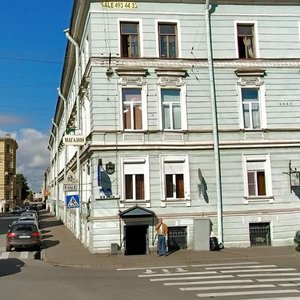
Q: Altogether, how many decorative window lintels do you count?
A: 3